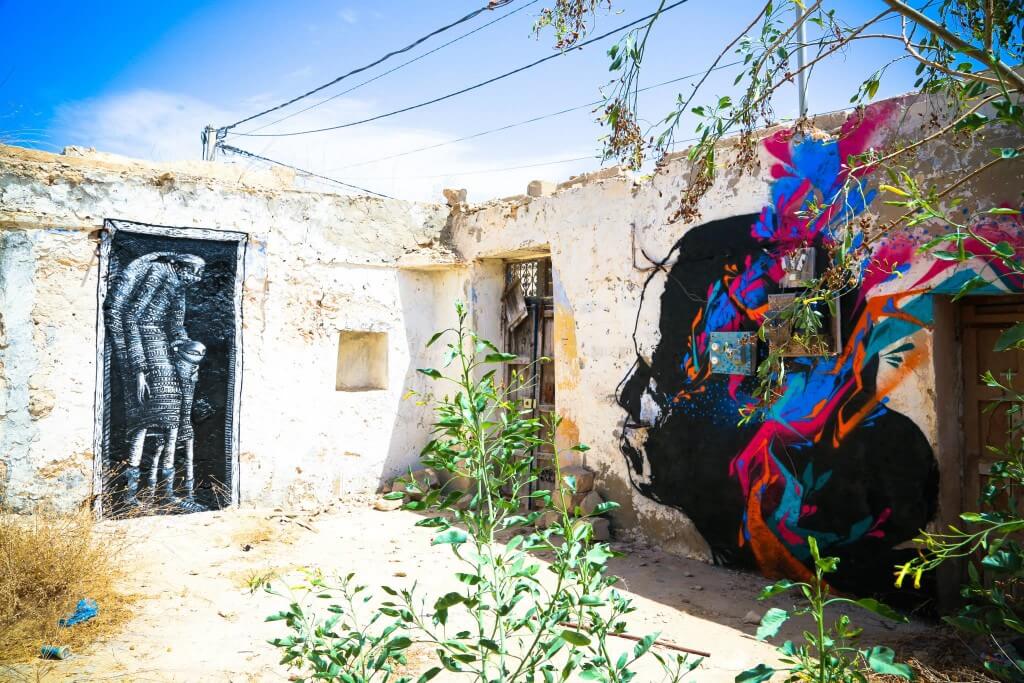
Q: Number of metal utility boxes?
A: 3